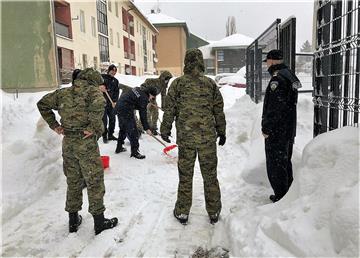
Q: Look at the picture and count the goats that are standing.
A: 0